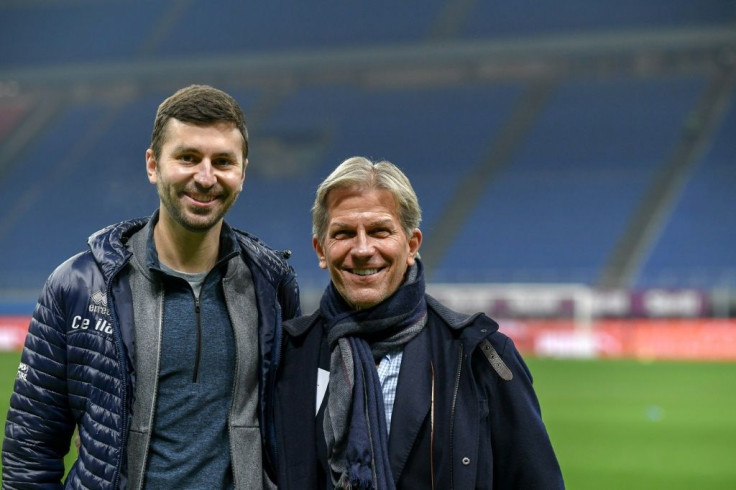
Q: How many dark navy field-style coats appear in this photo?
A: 1